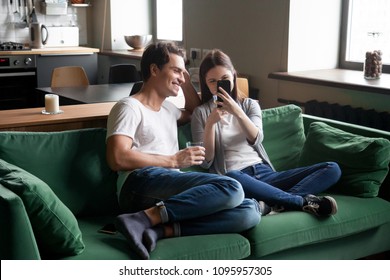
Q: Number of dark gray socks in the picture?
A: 2